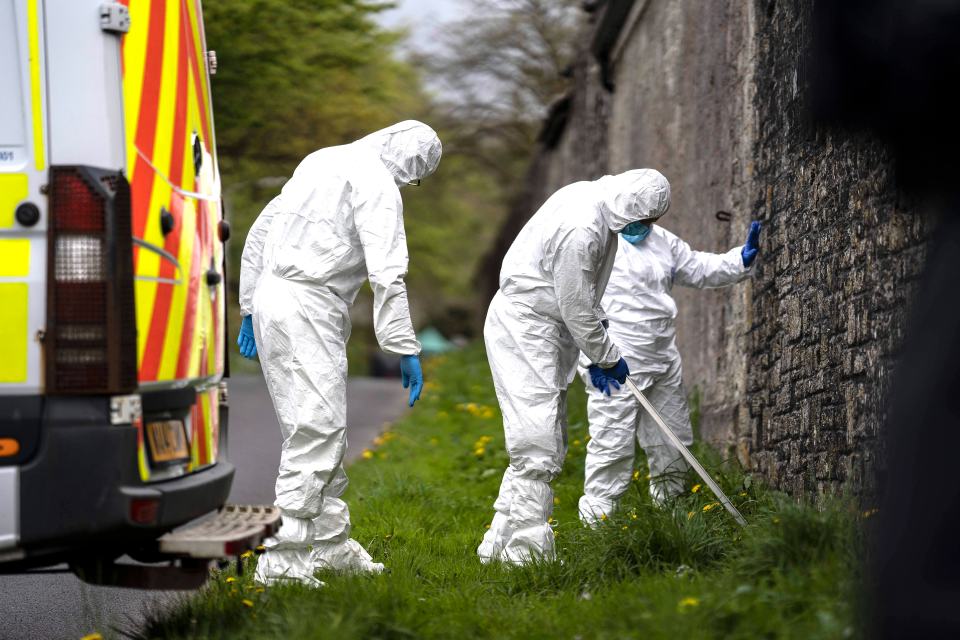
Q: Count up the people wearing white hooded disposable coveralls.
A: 3